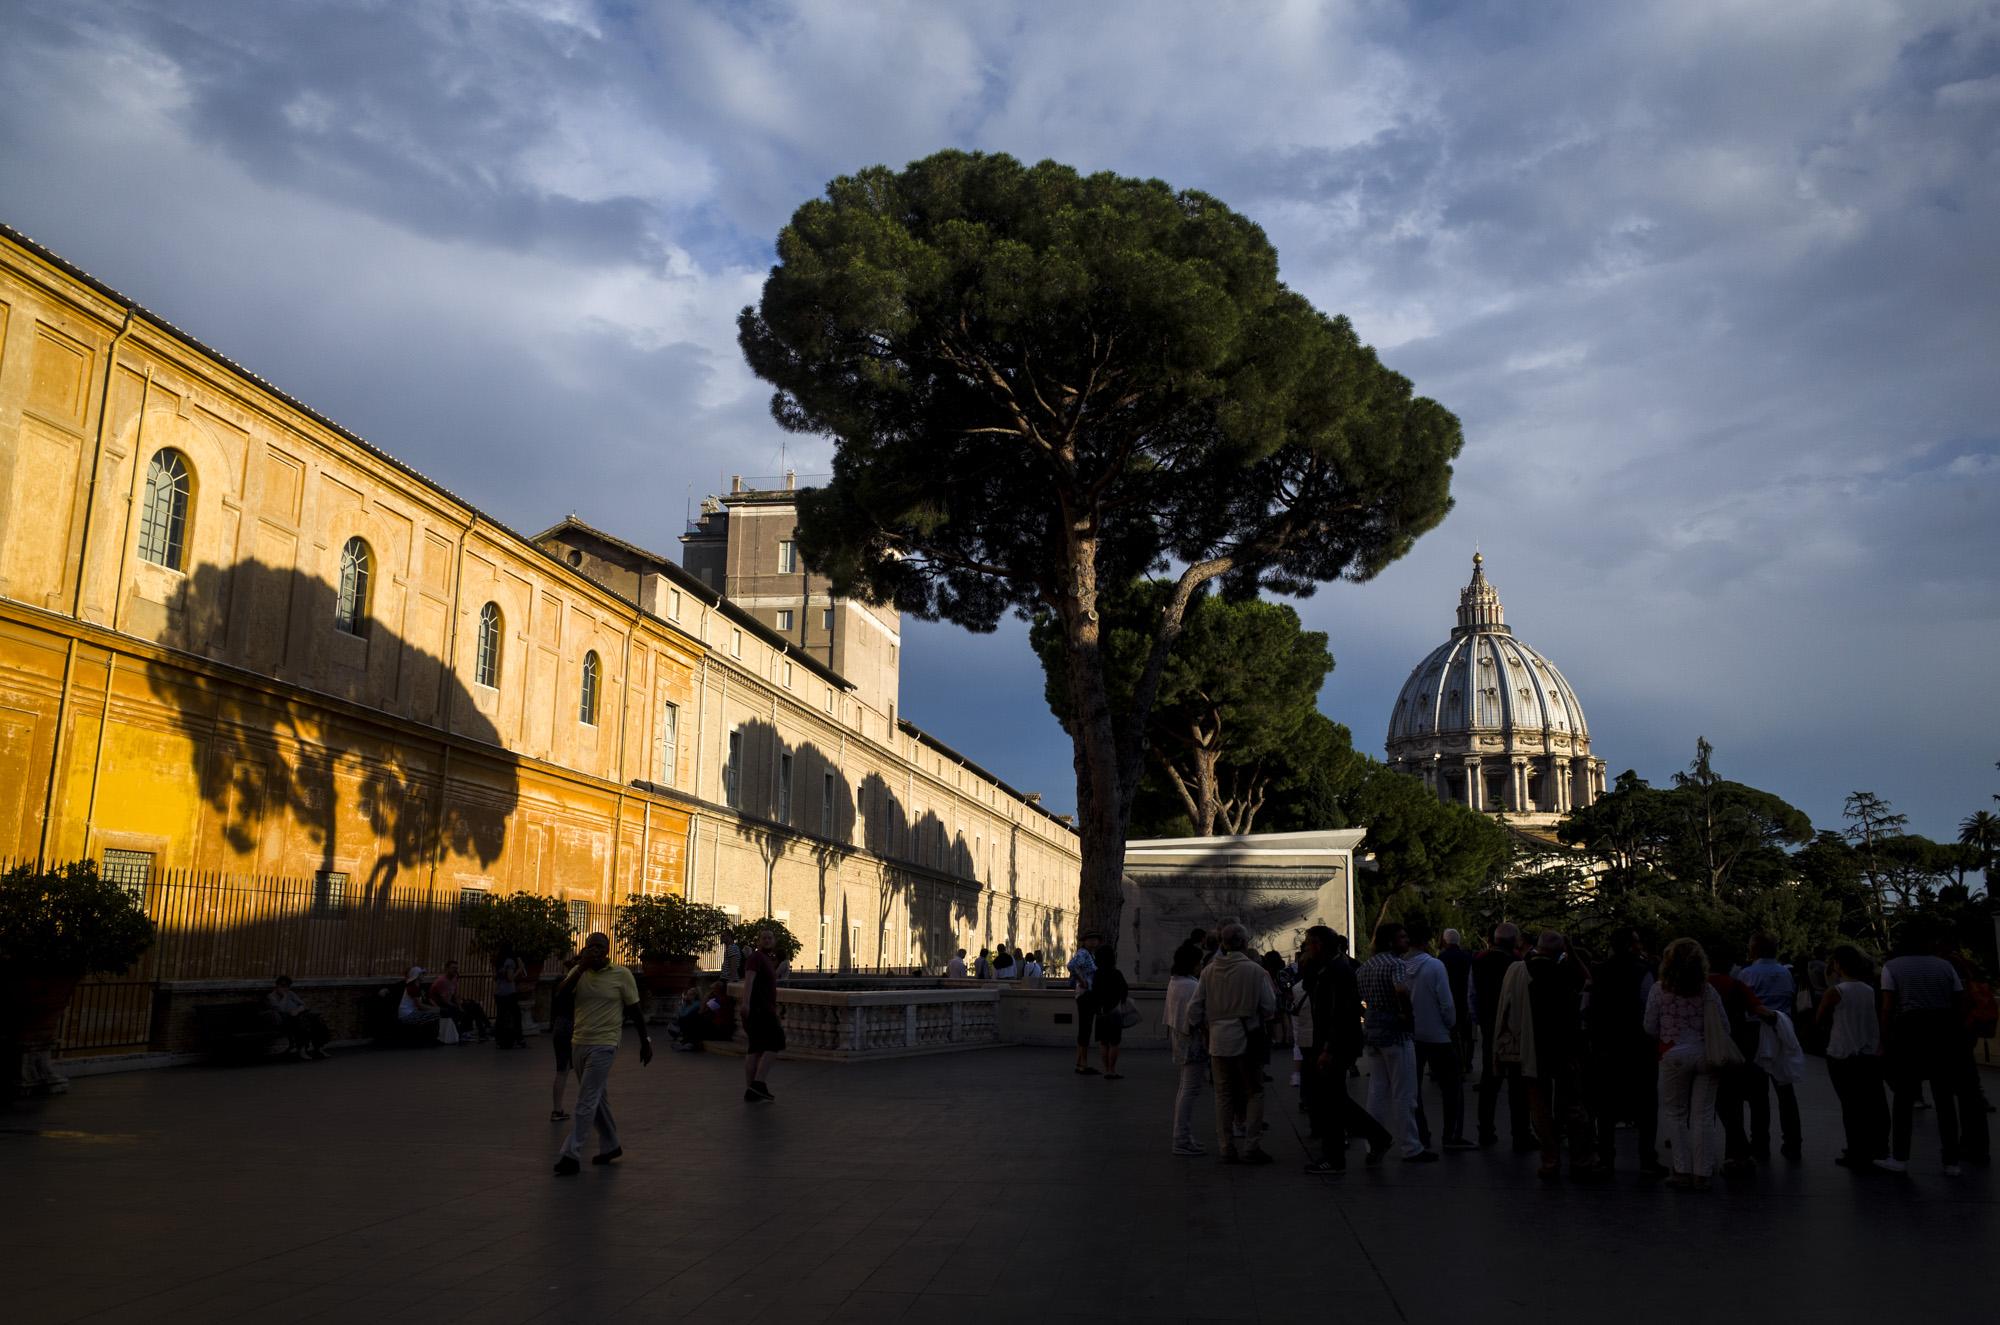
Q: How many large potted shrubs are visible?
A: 4